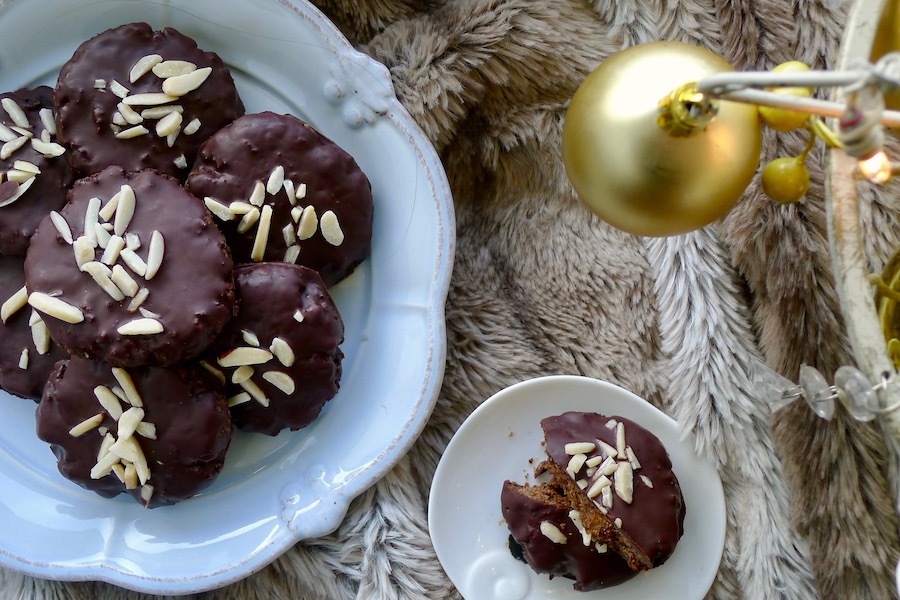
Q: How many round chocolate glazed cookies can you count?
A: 8